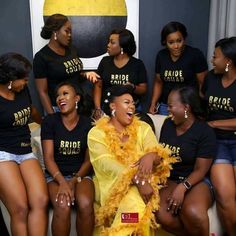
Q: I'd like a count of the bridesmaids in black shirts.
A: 7